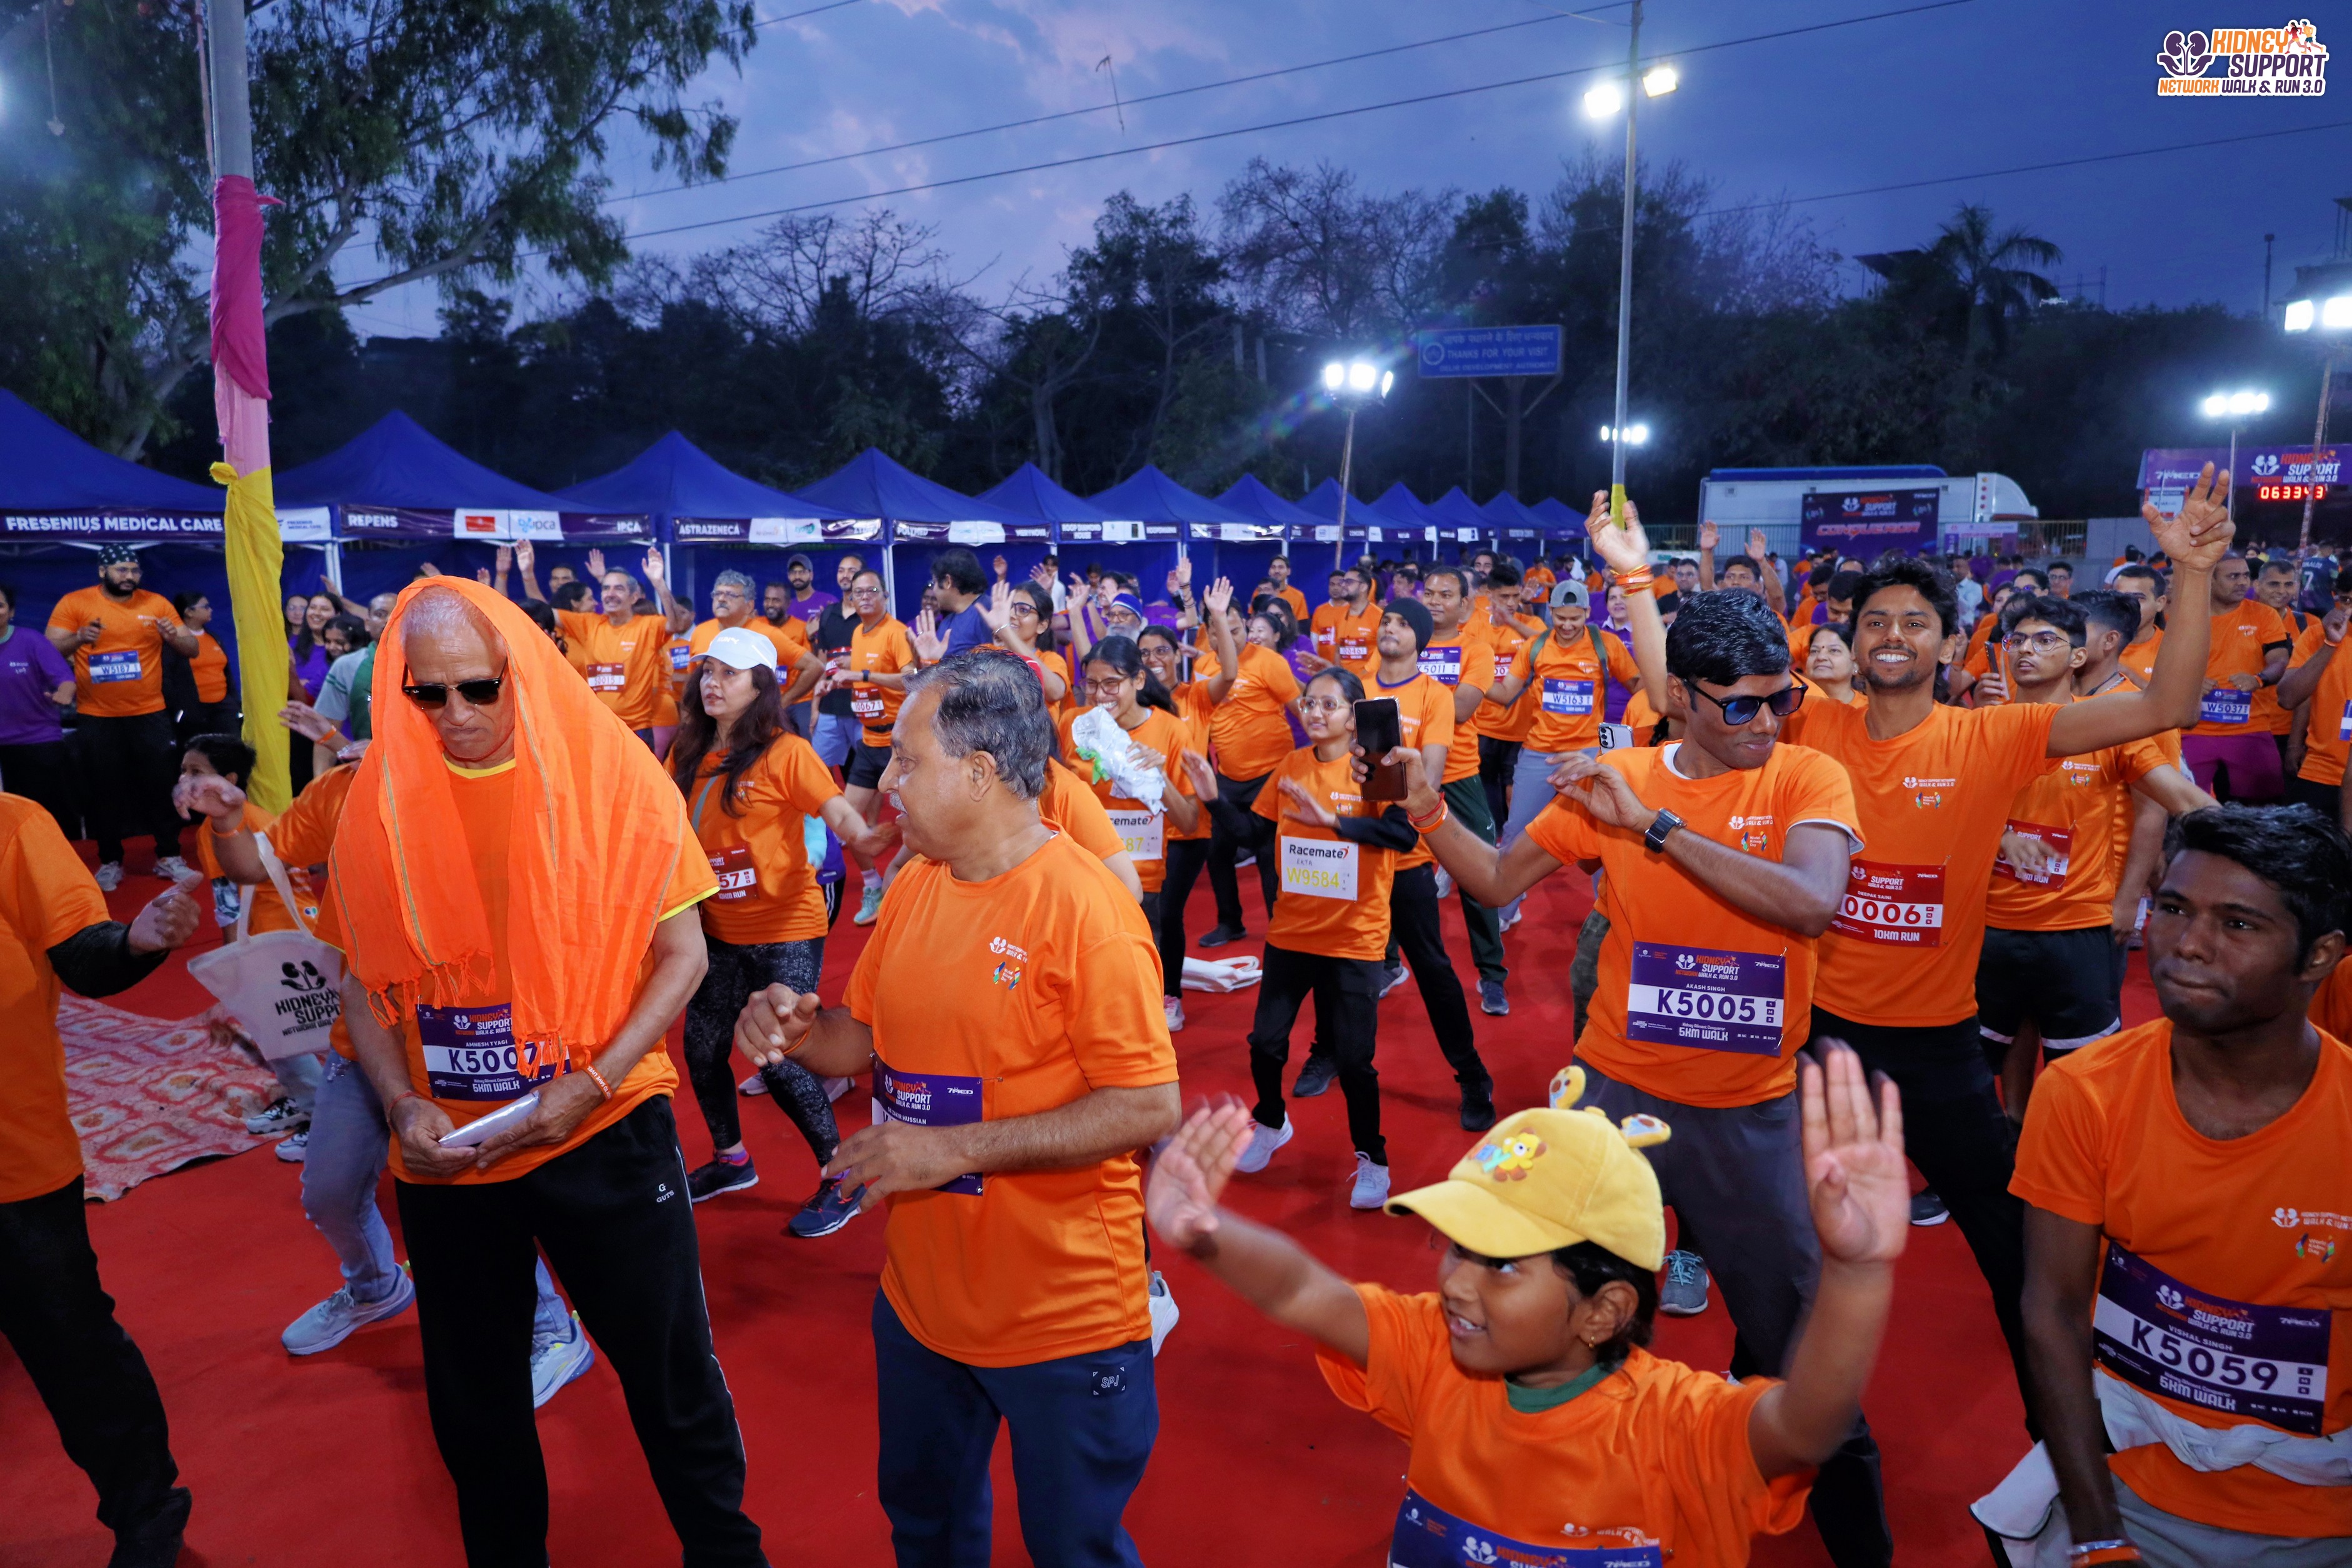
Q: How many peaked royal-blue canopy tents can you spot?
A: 12